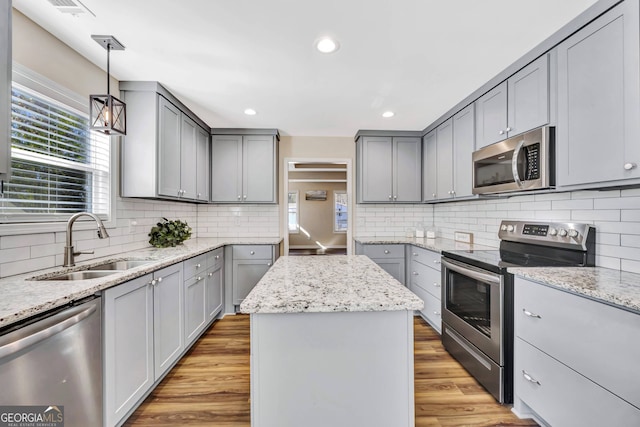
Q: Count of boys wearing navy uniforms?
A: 0